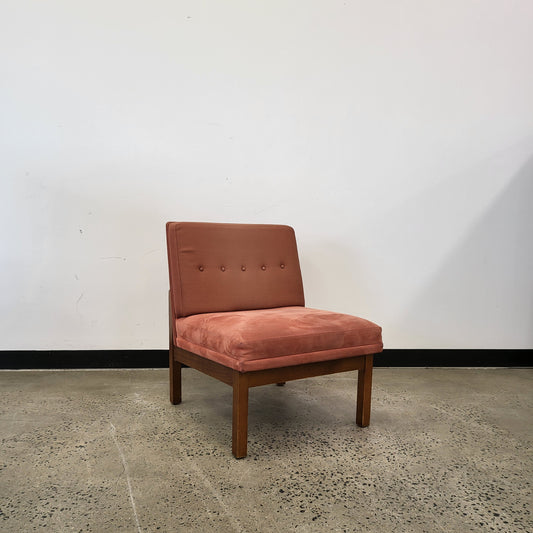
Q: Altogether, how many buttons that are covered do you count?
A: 5